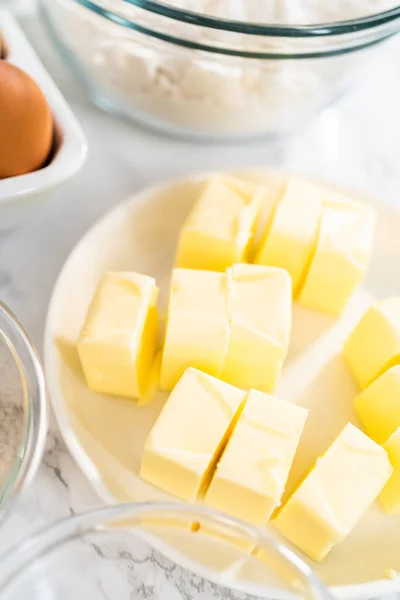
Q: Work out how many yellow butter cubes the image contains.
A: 12